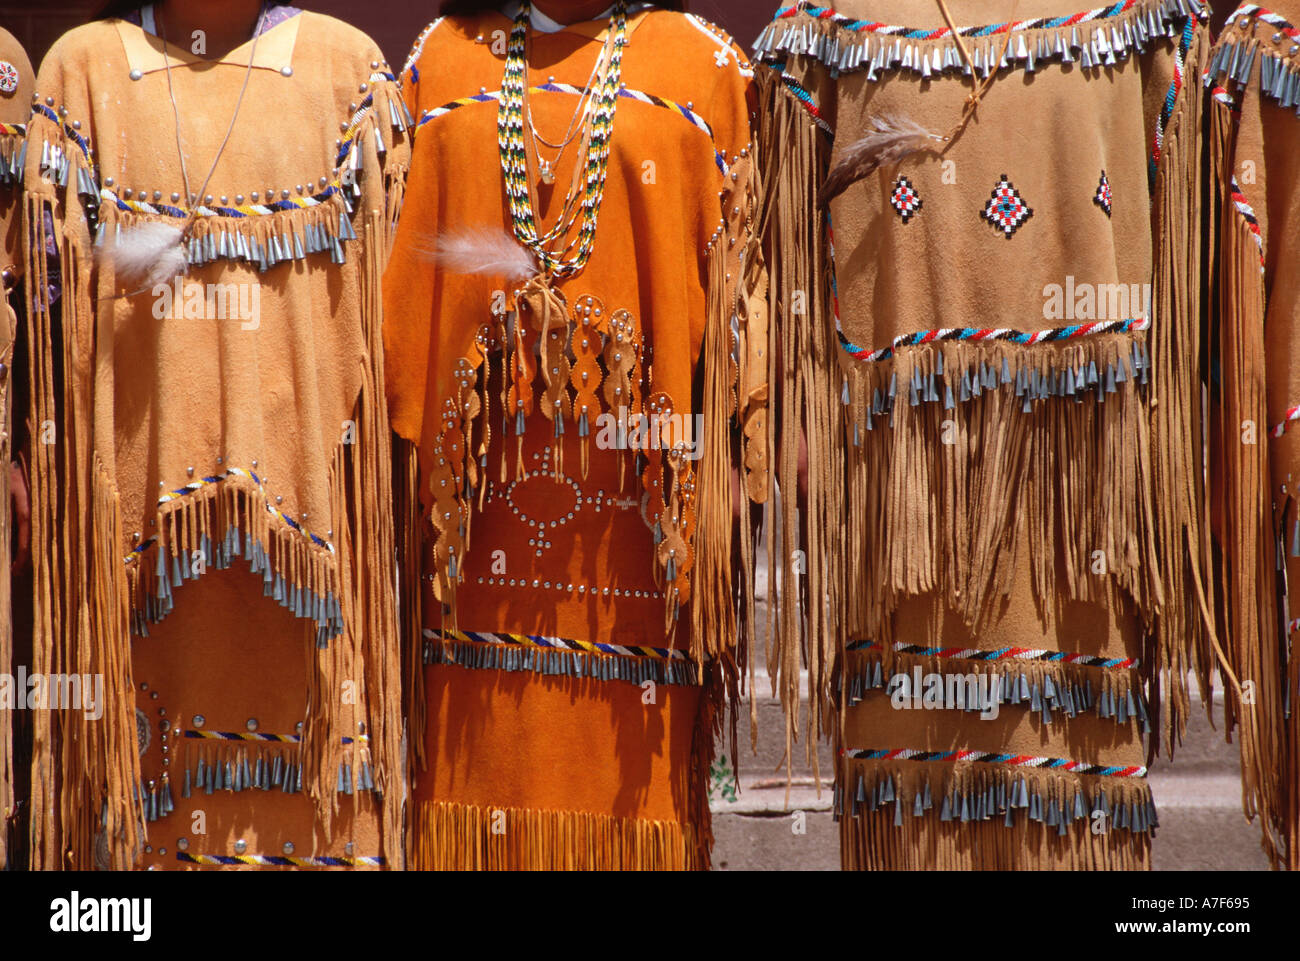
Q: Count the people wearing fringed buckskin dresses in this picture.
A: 5